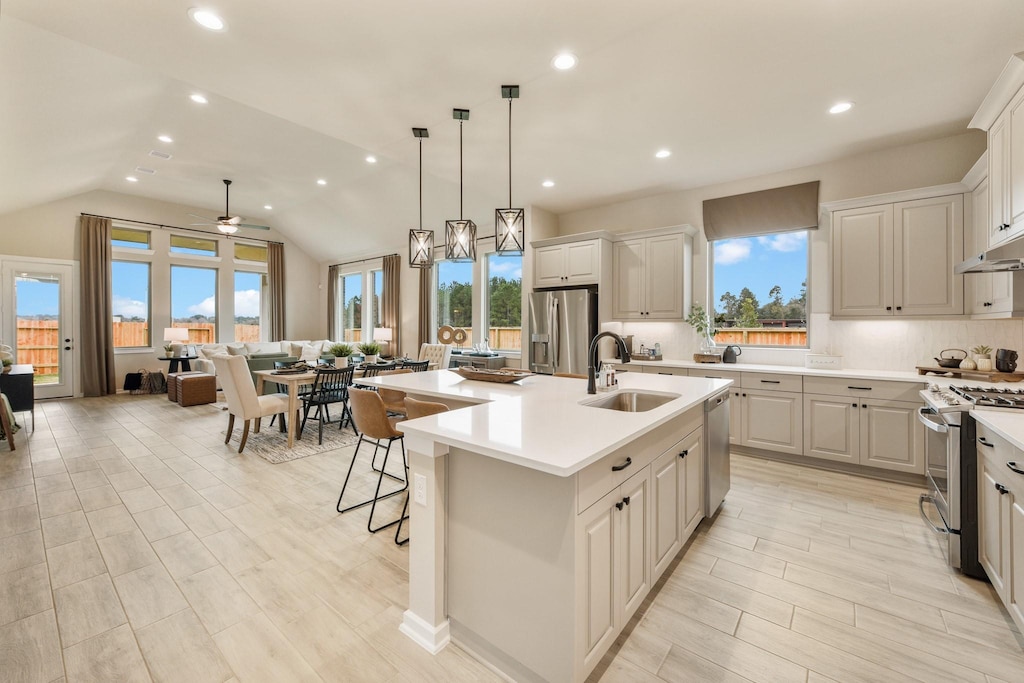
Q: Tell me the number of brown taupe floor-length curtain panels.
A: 5